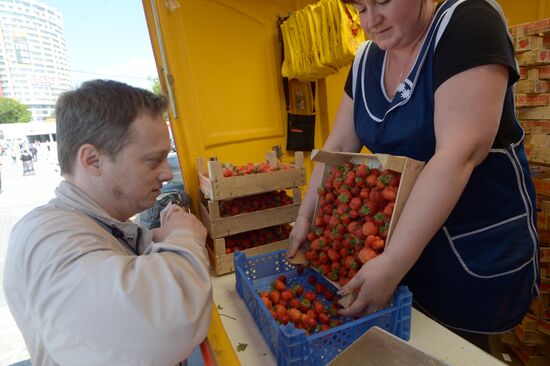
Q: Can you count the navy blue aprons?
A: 1